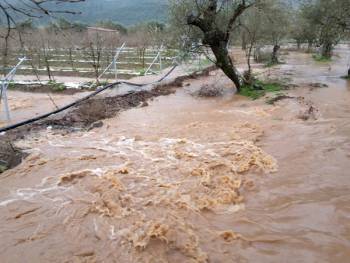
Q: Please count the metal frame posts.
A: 3